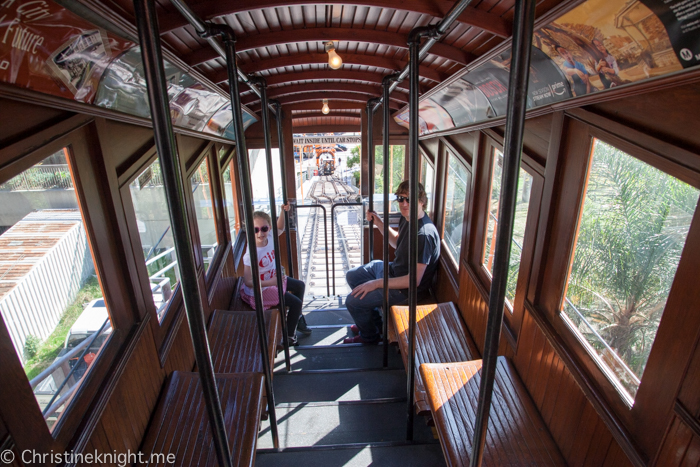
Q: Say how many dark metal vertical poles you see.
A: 8